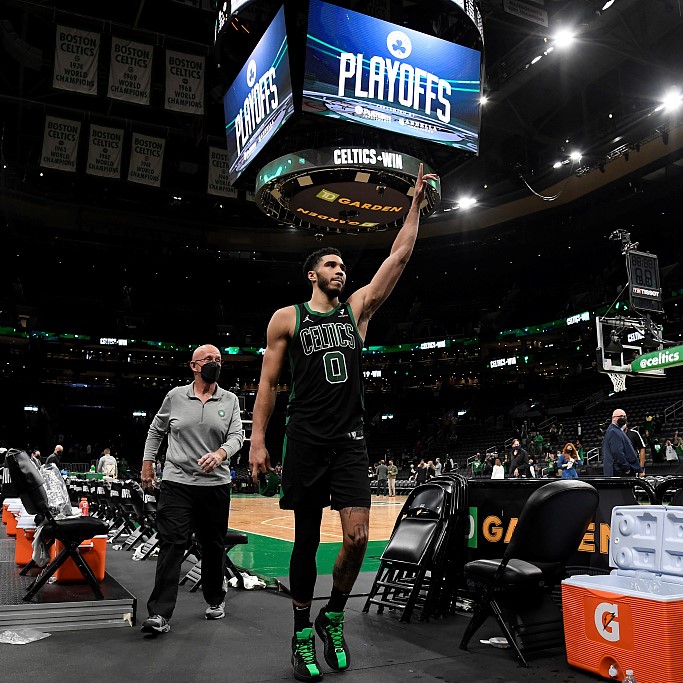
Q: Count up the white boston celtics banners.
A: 7